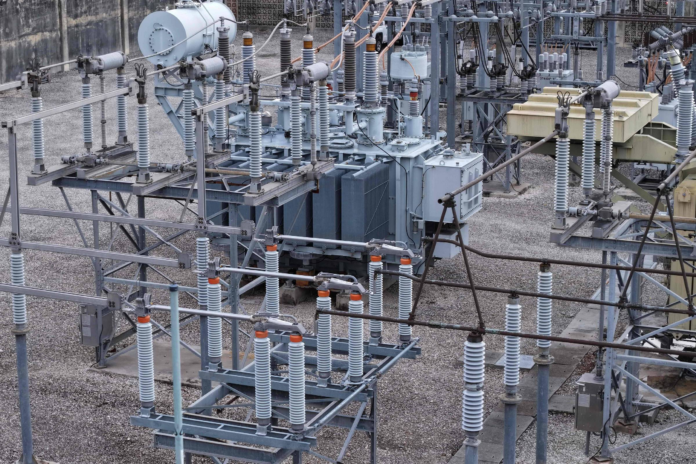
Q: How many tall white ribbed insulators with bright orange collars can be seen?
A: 9